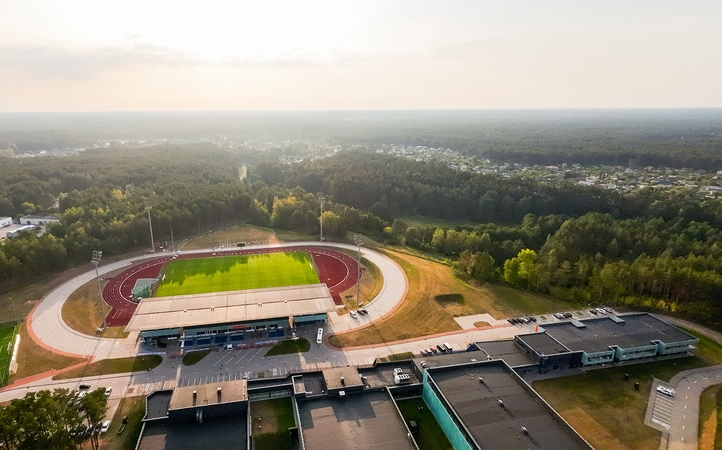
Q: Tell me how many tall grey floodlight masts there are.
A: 4